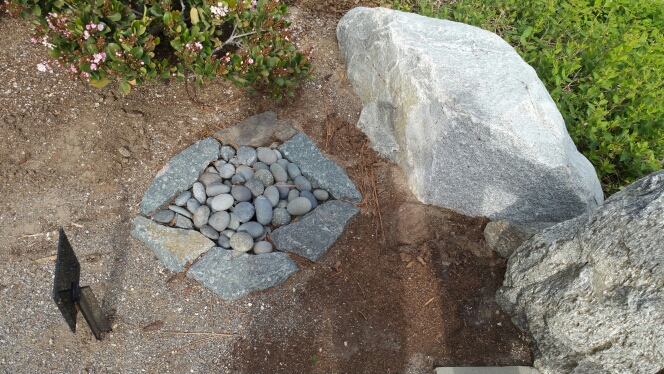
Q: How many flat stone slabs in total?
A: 6